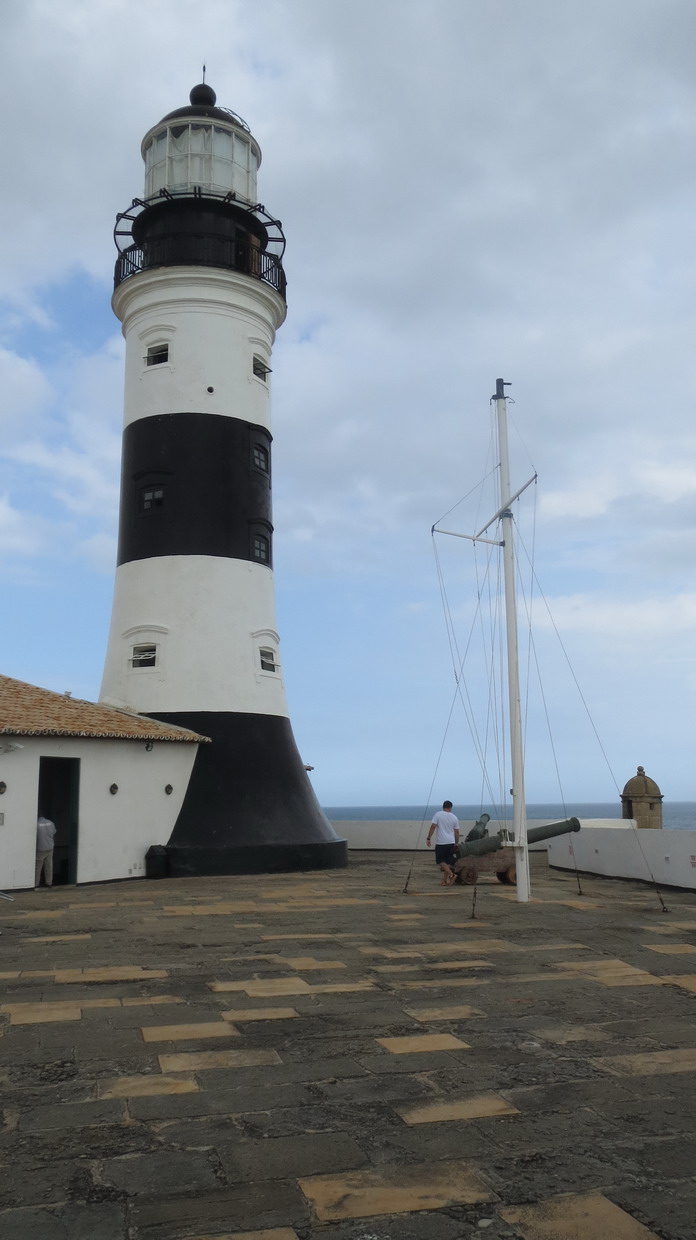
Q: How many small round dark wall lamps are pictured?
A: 3